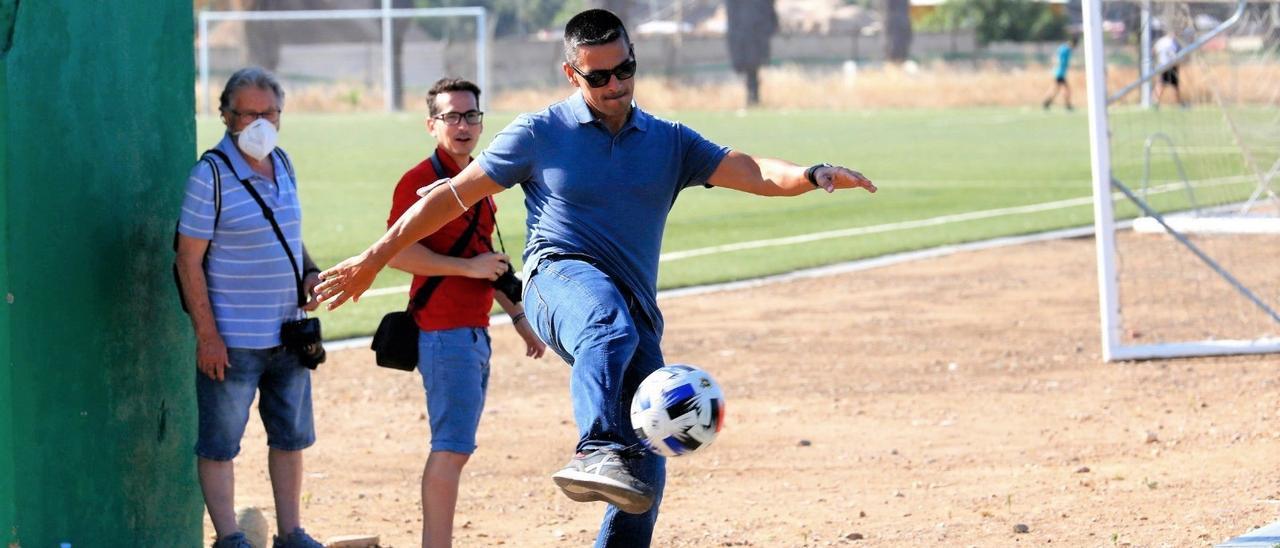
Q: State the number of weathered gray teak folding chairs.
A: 0